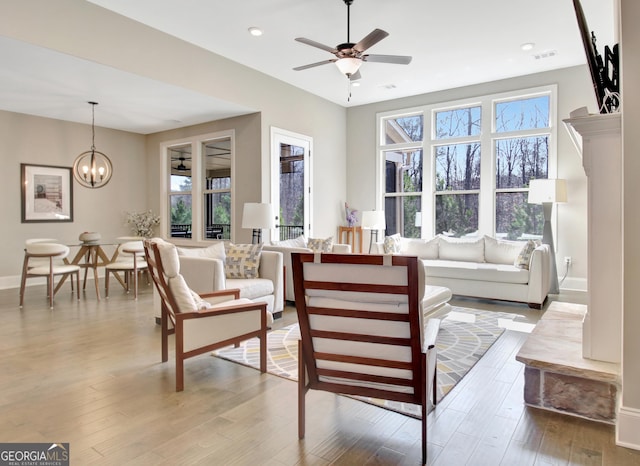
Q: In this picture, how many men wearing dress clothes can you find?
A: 0